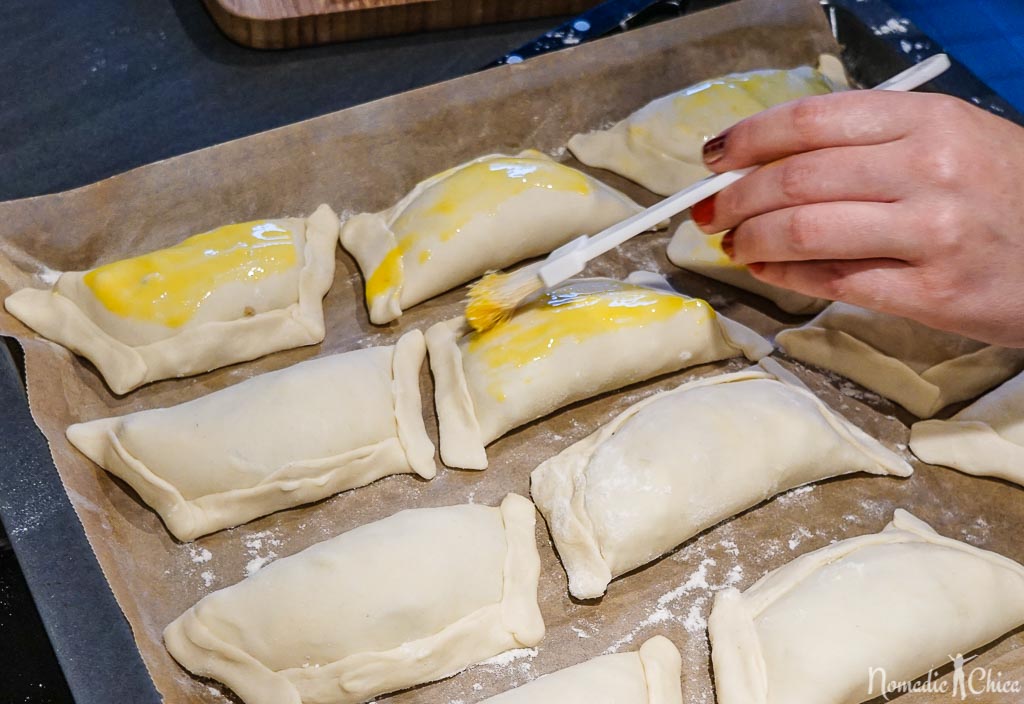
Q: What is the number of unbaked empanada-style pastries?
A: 12